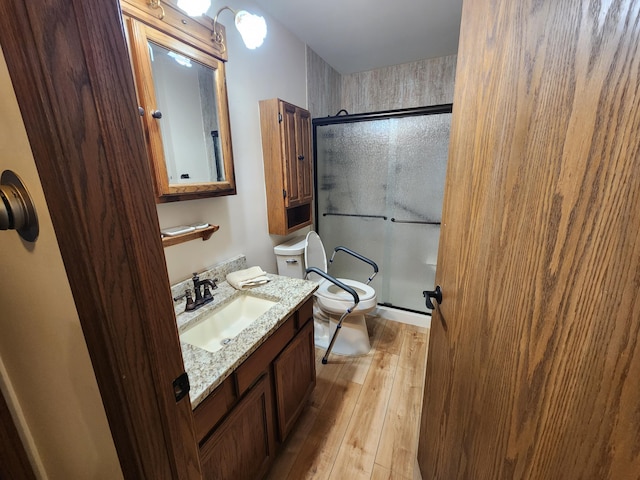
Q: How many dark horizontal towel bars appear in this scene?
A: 2